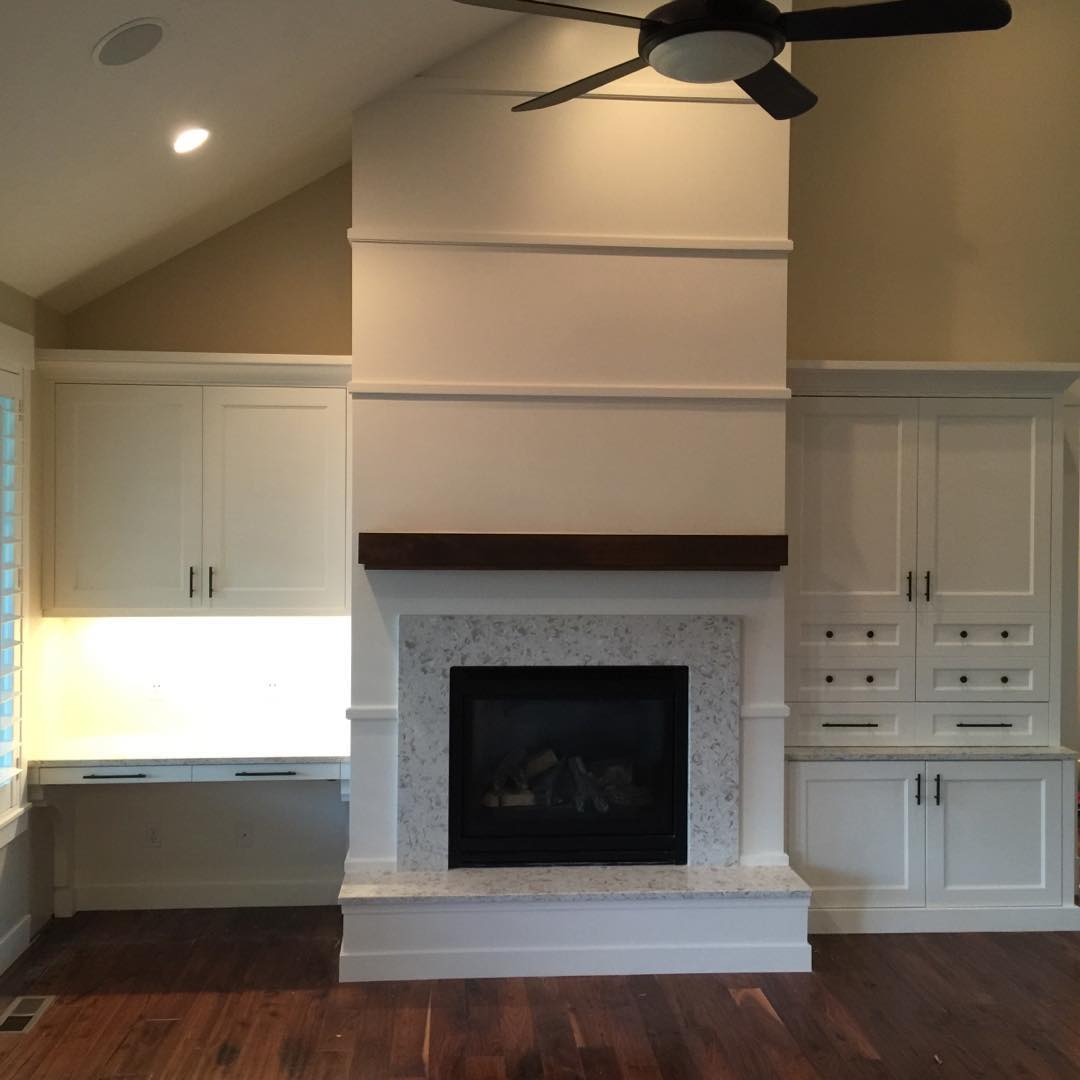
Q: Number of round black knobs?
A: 8